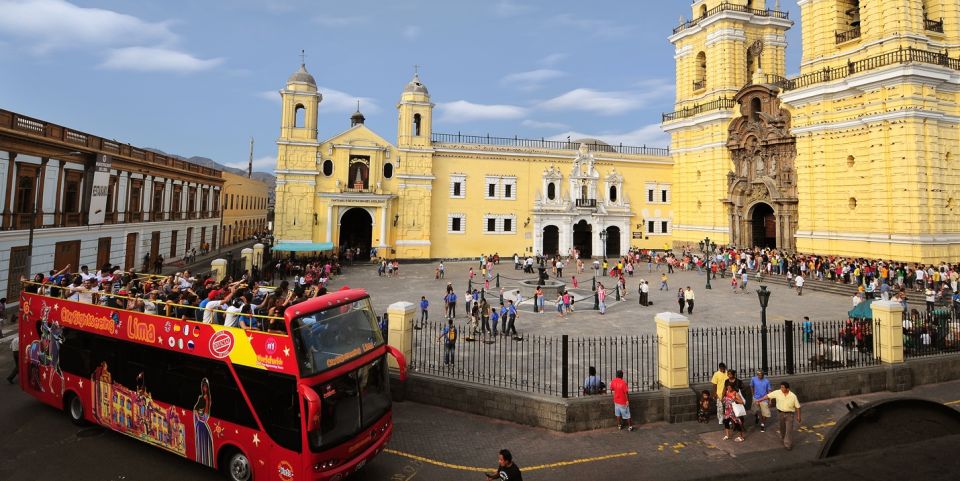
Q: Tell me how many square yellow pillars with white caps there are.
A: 6